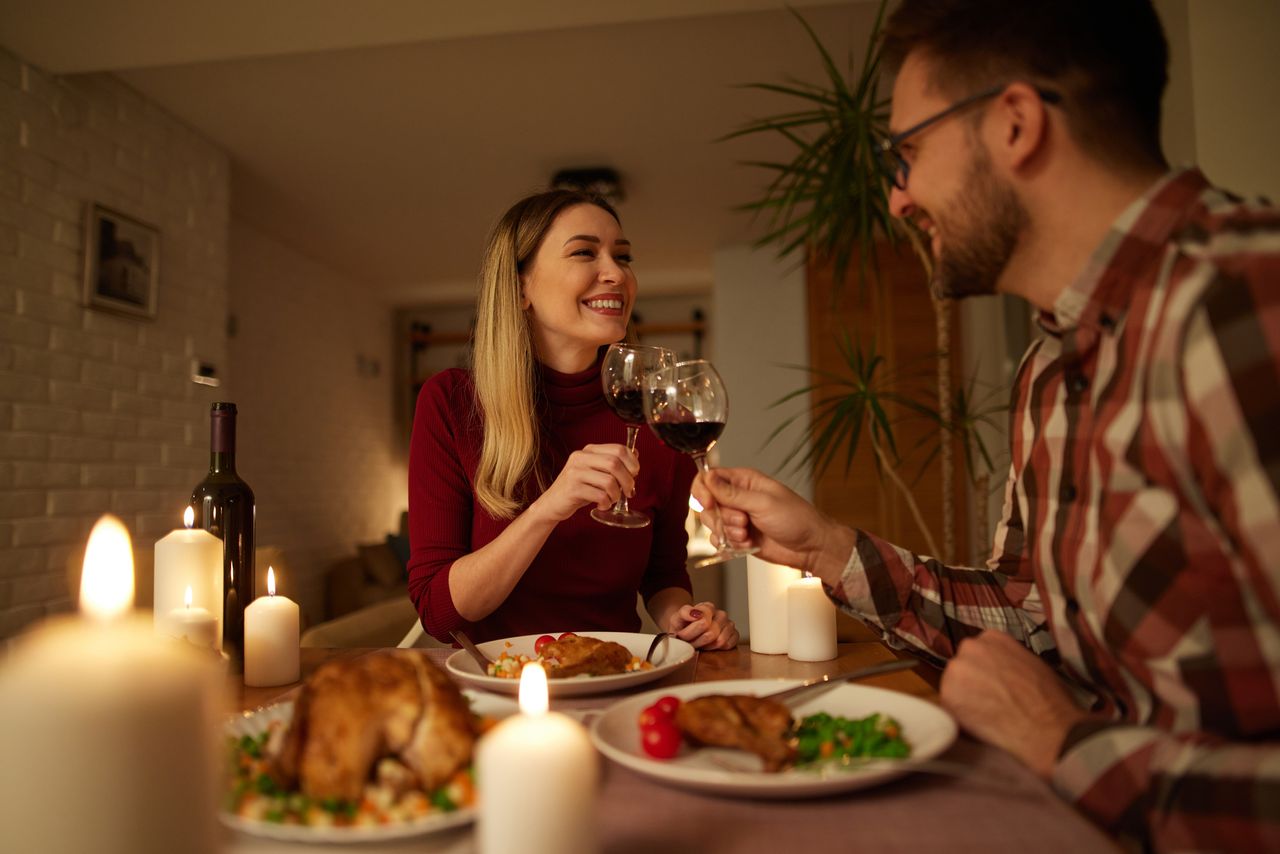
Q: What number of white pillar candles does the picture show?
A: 7